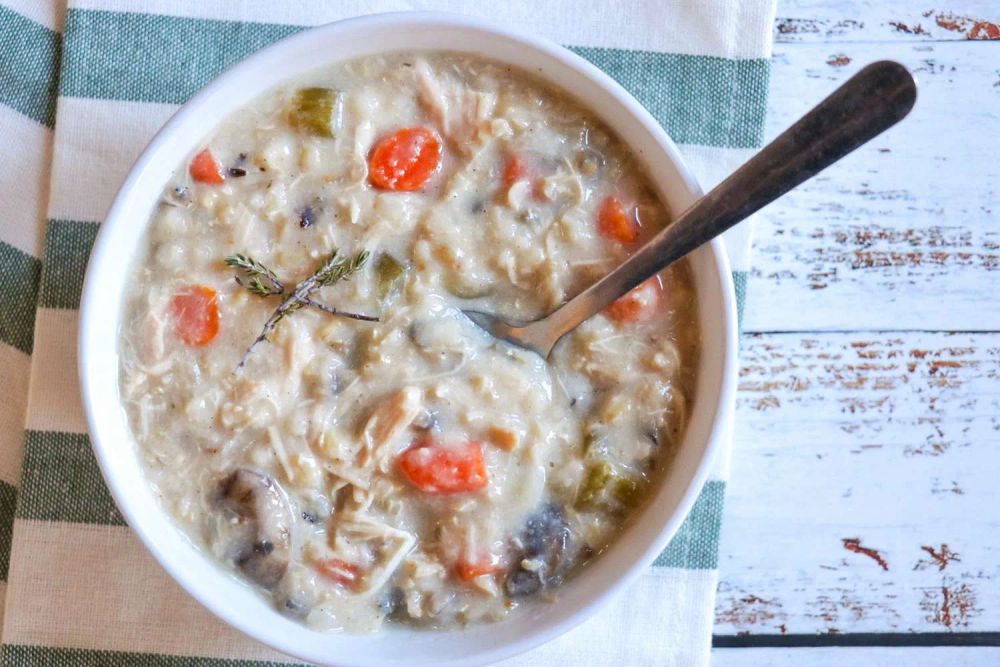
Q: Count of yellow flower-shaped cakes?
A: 0